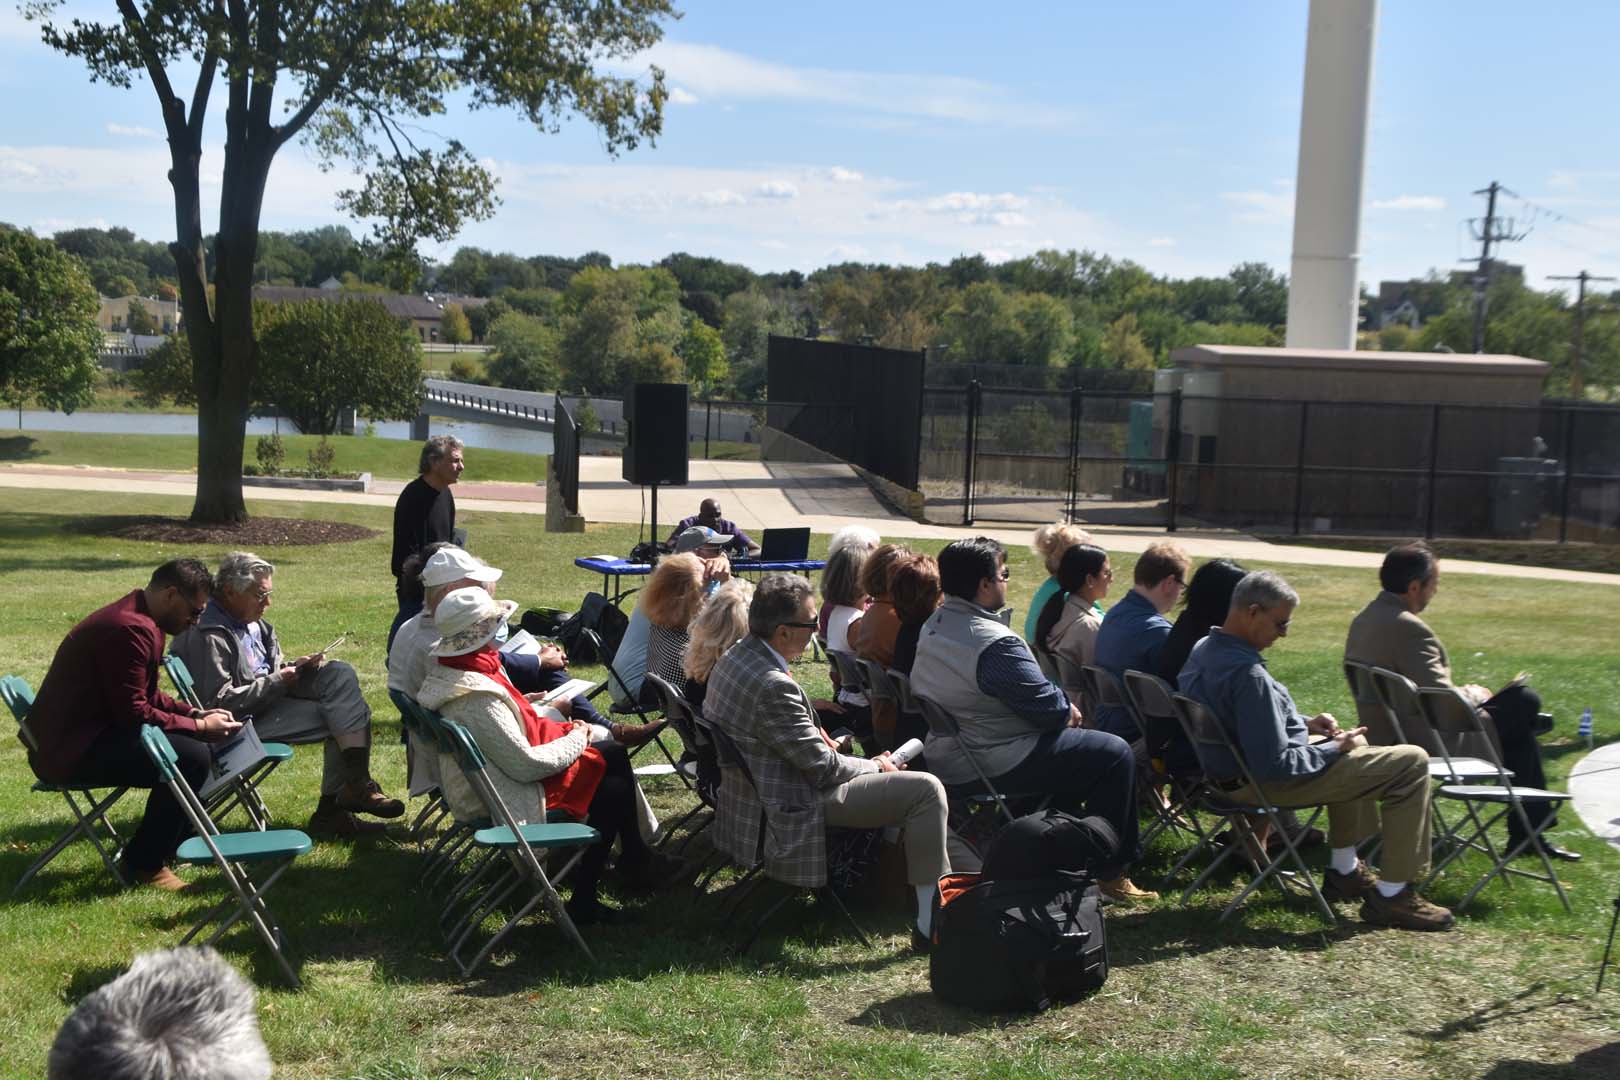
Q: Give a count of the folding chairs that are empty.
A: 5